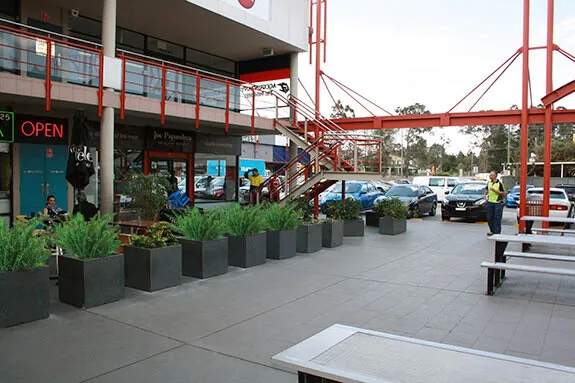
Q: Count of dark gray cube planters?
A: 11